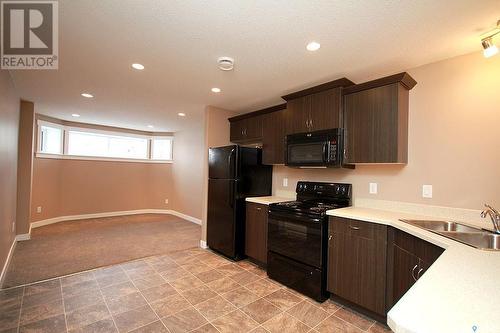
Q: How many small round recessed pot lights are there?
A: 7